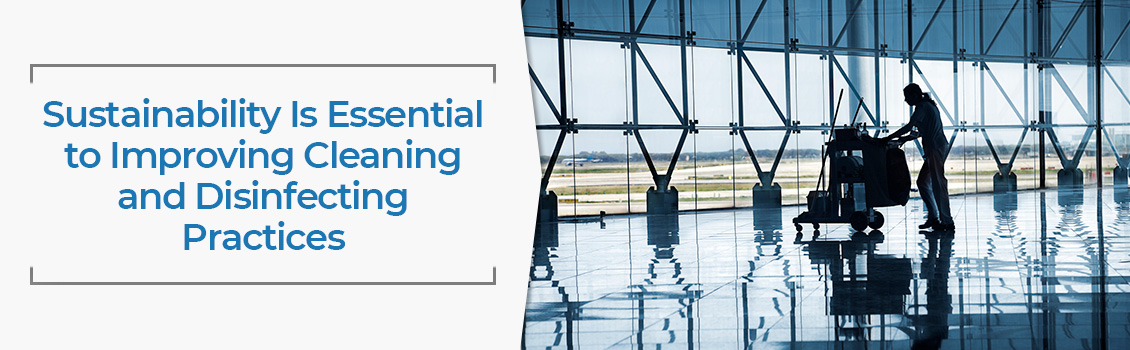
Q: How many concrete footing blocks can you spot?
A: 6